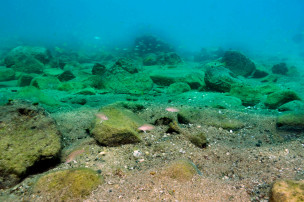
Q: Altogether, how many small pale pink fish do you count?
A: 4